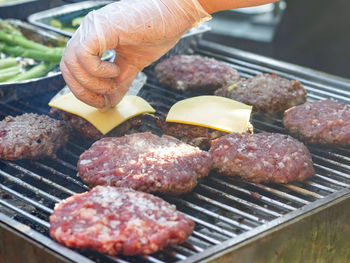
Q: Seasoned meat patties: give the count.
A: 9